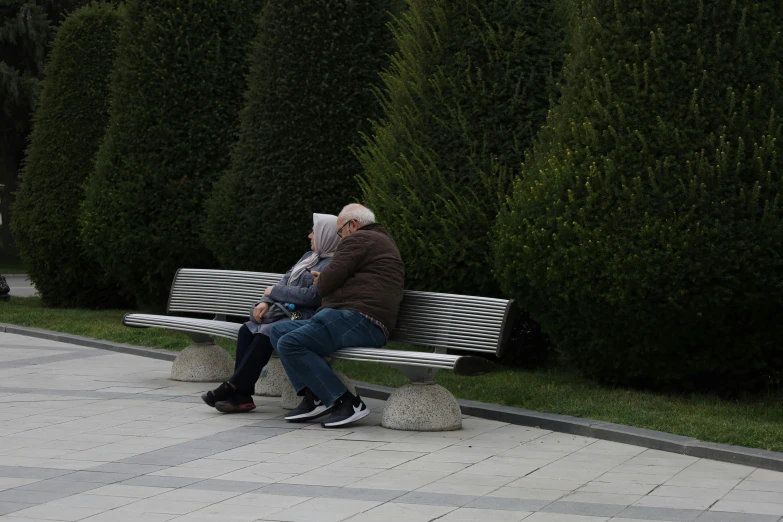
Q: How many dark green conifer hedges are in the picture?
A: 5